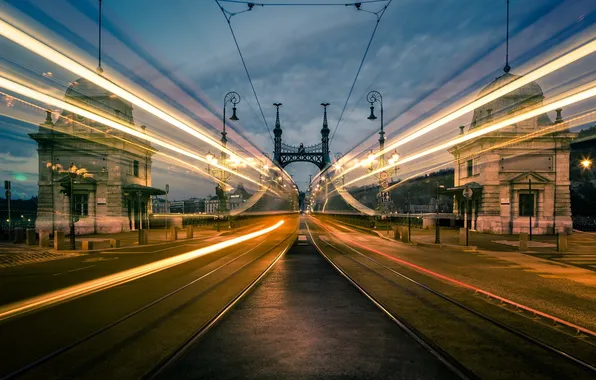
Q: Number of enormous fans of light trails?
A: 2